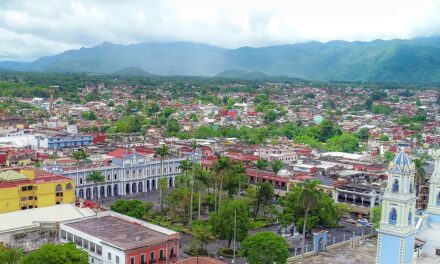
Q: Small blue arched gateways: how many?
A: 1